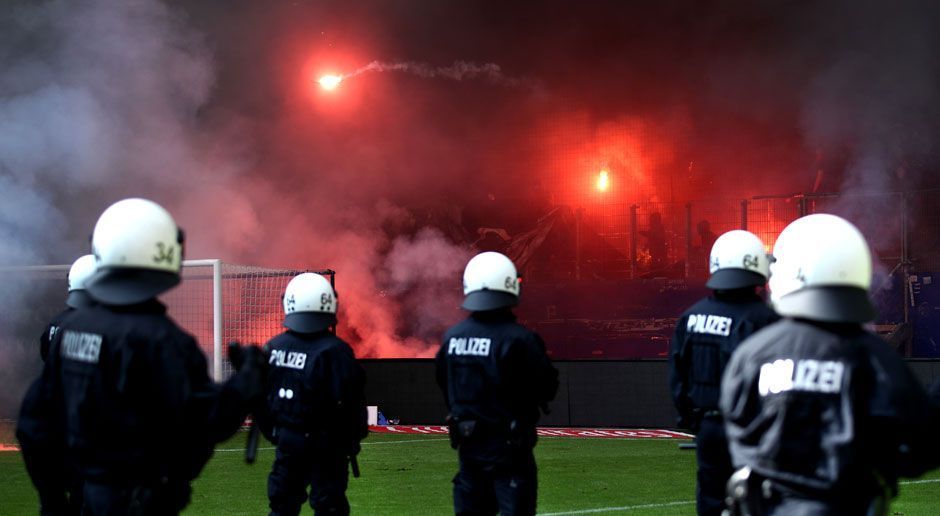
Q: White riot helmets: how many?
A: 6